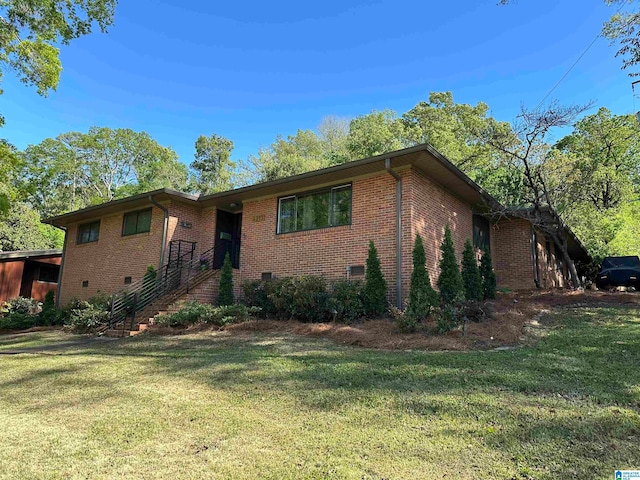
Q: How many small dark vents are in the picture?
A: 4